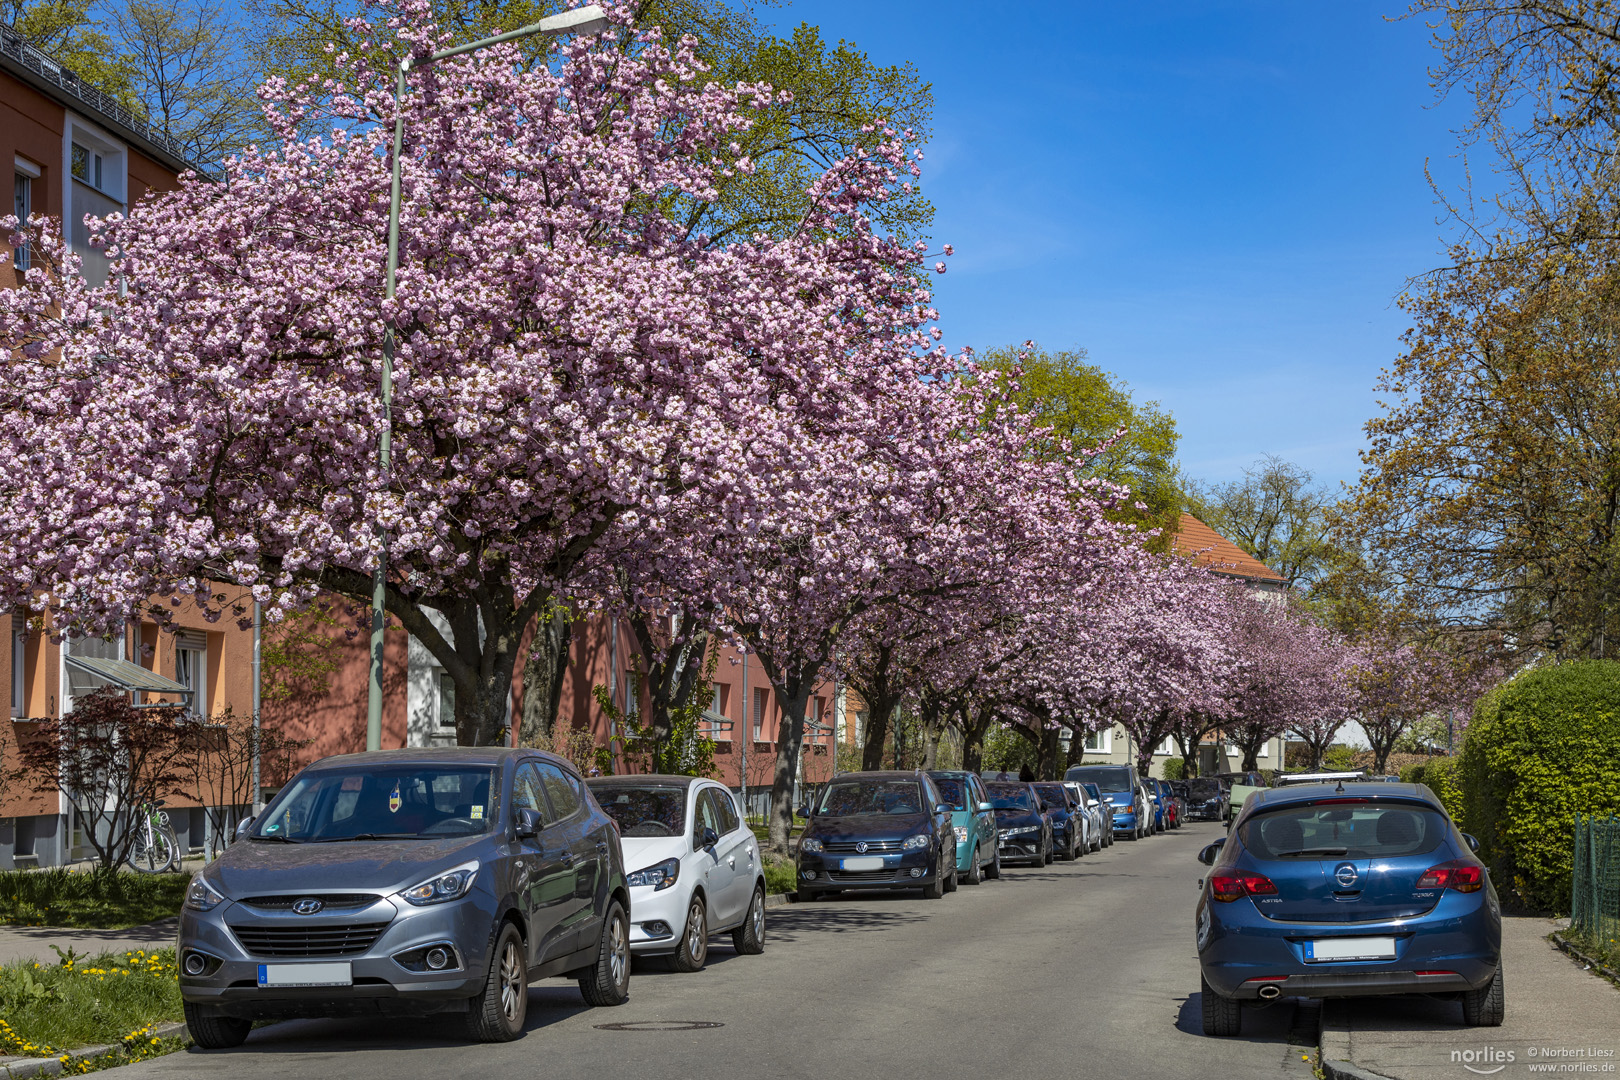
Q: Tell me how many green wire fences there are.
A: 1